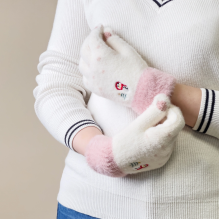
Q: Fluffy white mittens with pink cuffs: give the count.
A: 2